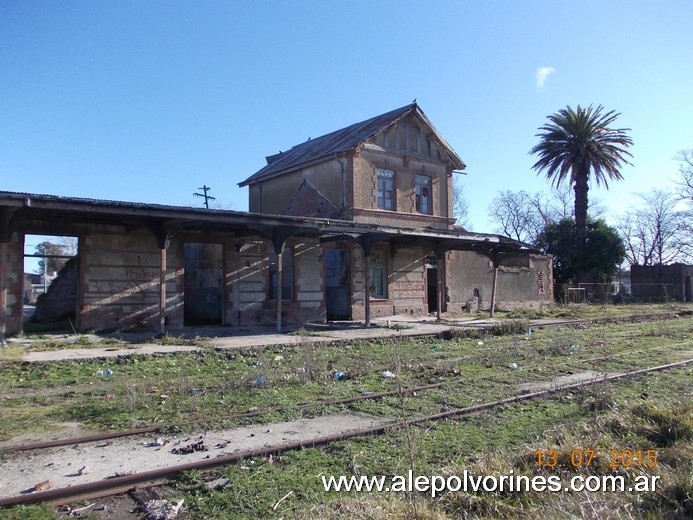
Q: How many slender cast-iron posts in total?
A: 6